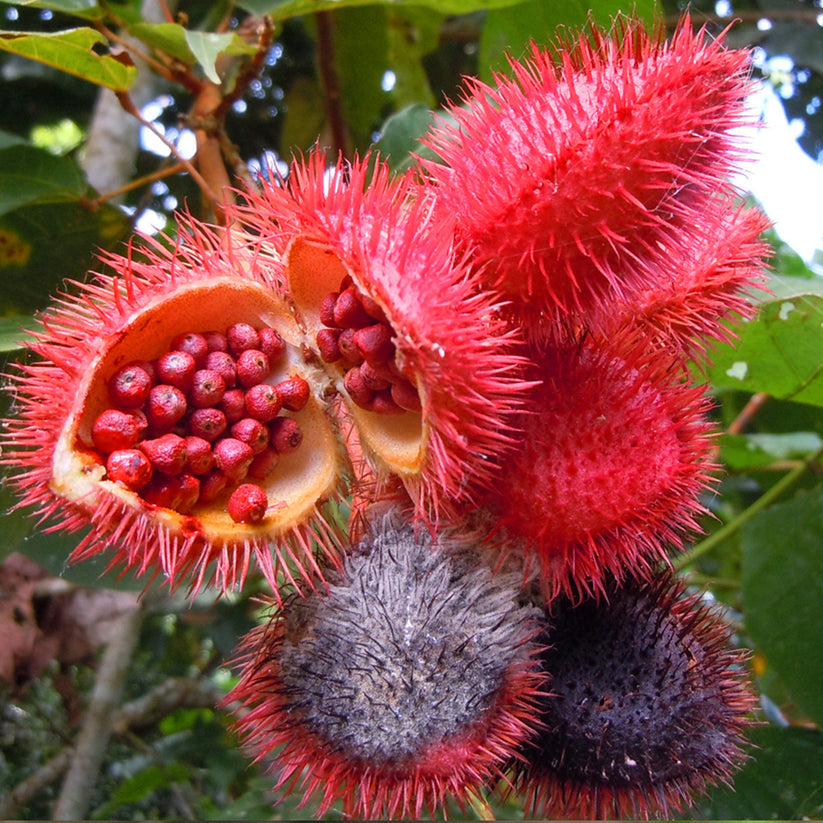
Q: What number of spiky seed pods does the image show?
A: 6